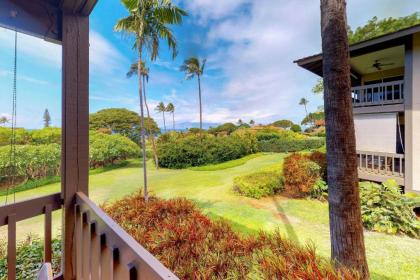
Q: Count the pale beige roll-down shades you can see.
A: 1